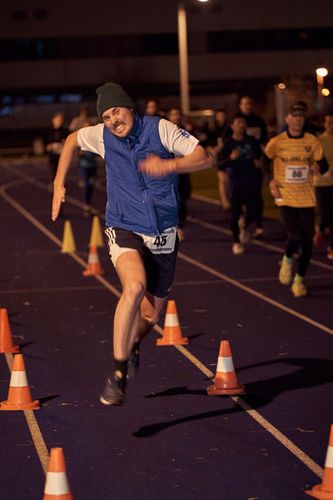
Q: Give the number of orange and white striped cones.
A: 6